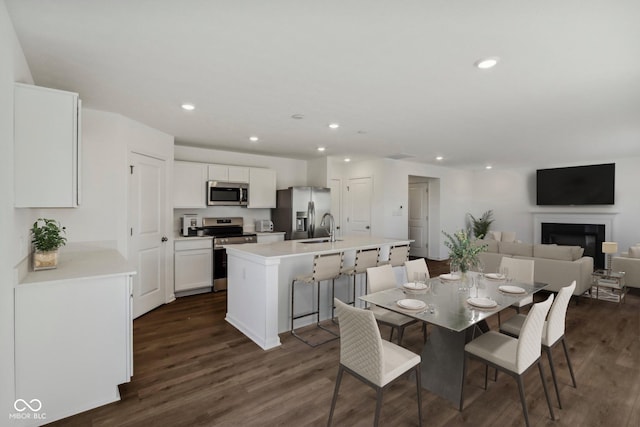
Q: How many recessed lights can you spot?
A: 8